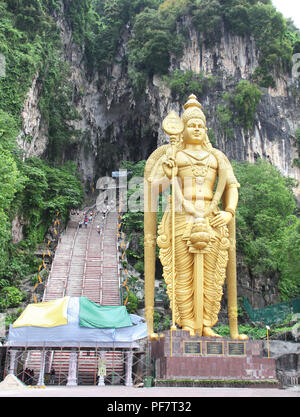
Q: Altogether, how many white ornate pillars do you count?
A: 5